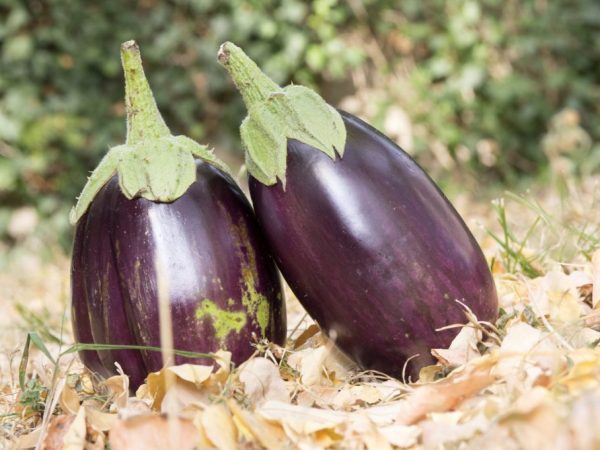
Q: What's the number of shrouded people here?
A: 0